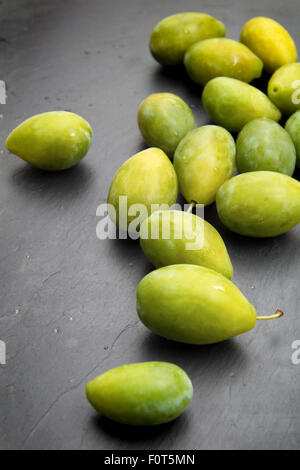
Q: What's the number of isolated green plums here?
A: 2